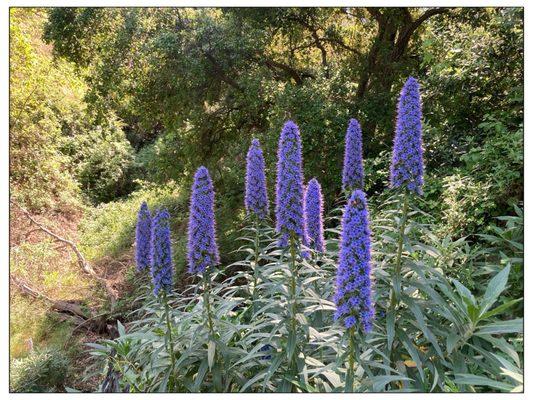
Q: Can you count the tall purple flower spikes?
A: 9